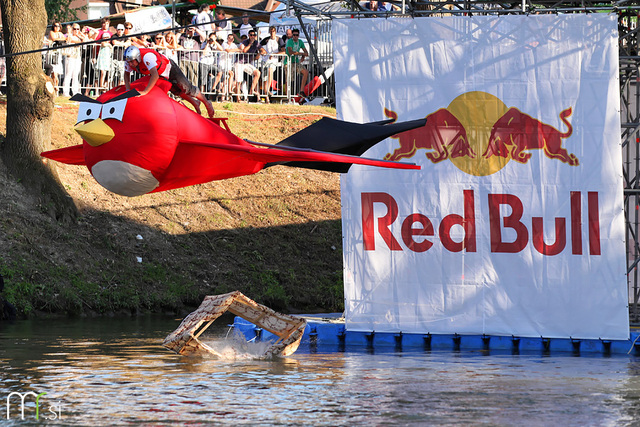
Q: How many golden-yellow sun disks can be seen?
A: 1